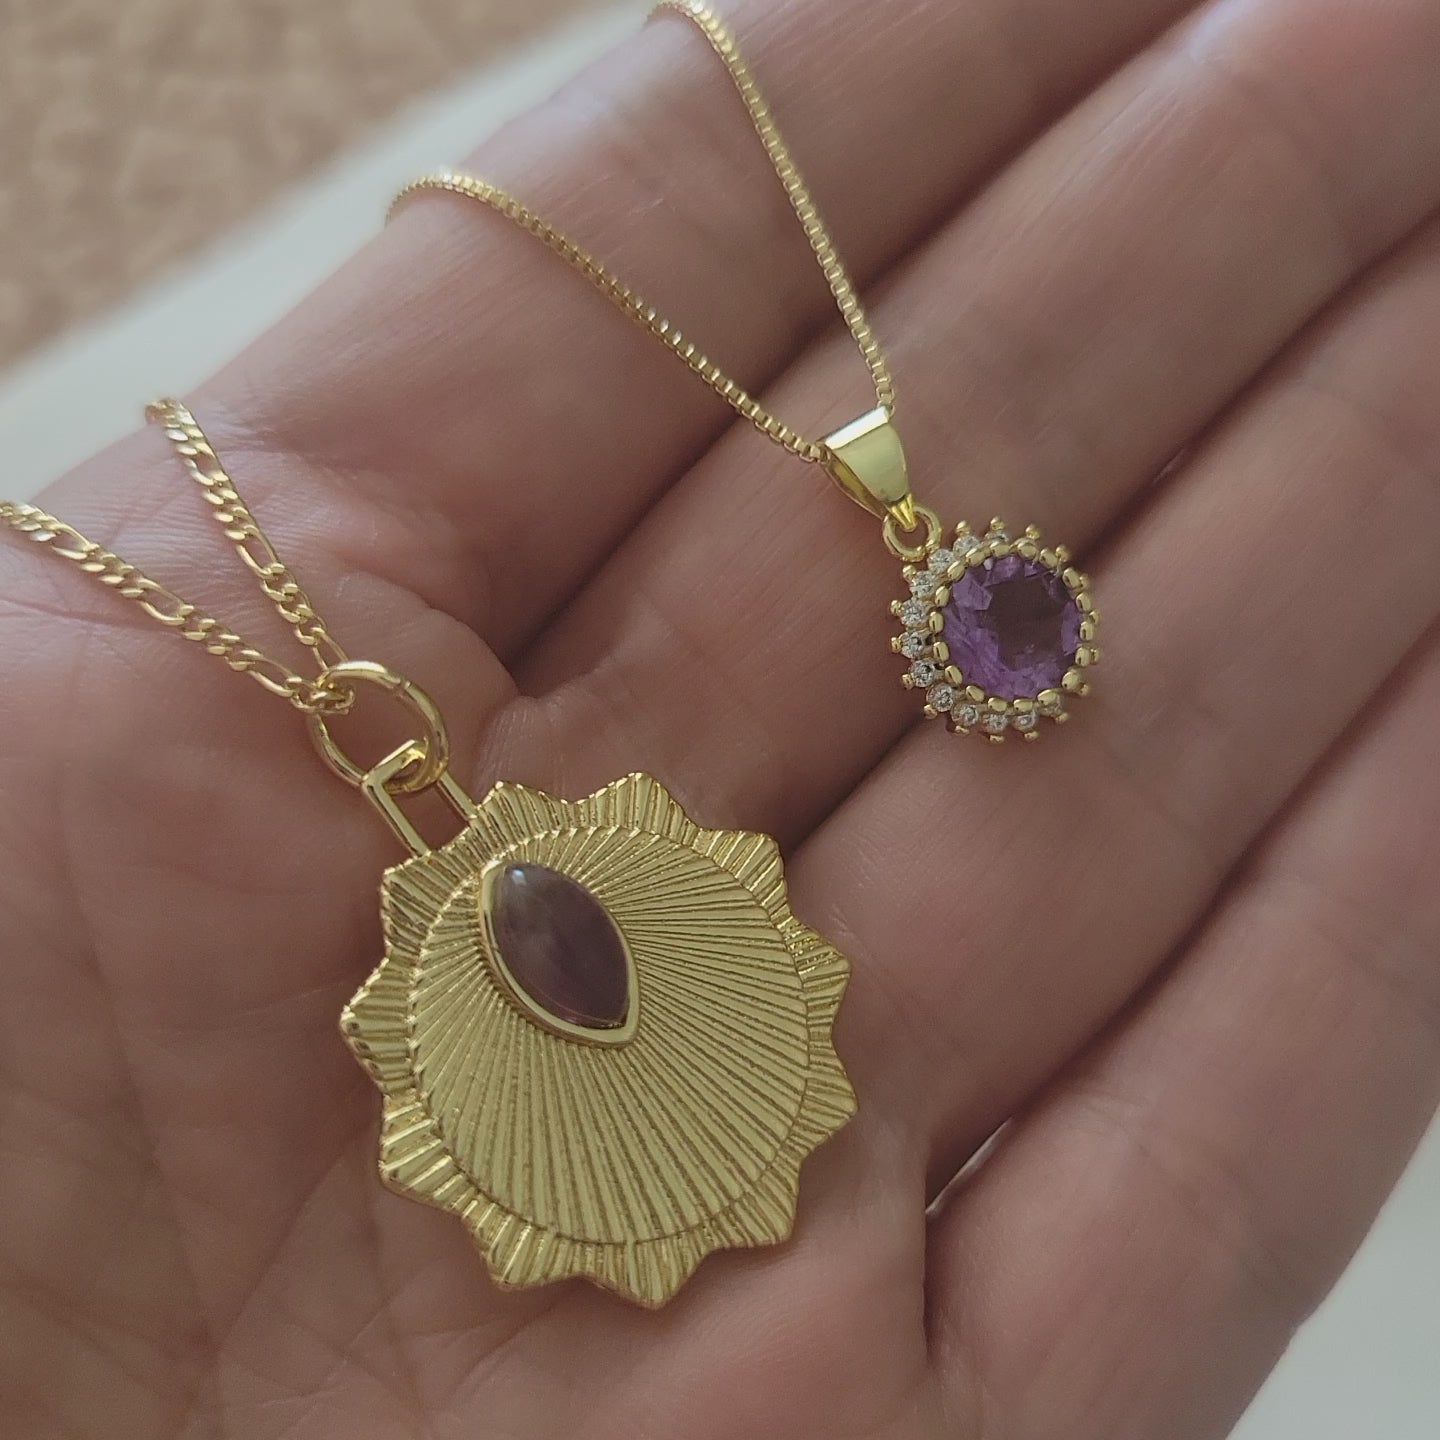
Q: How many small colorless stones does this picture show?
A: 12